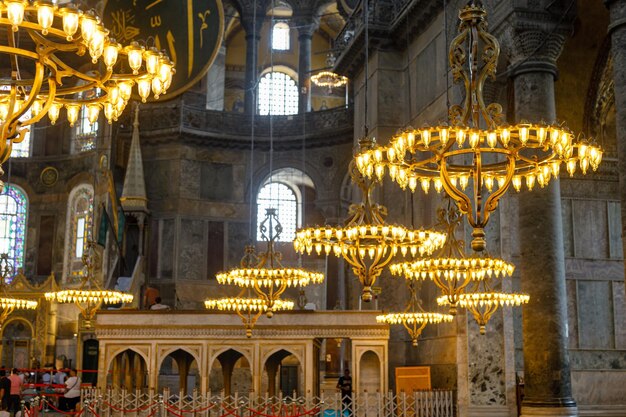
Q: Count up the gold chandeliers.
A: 11